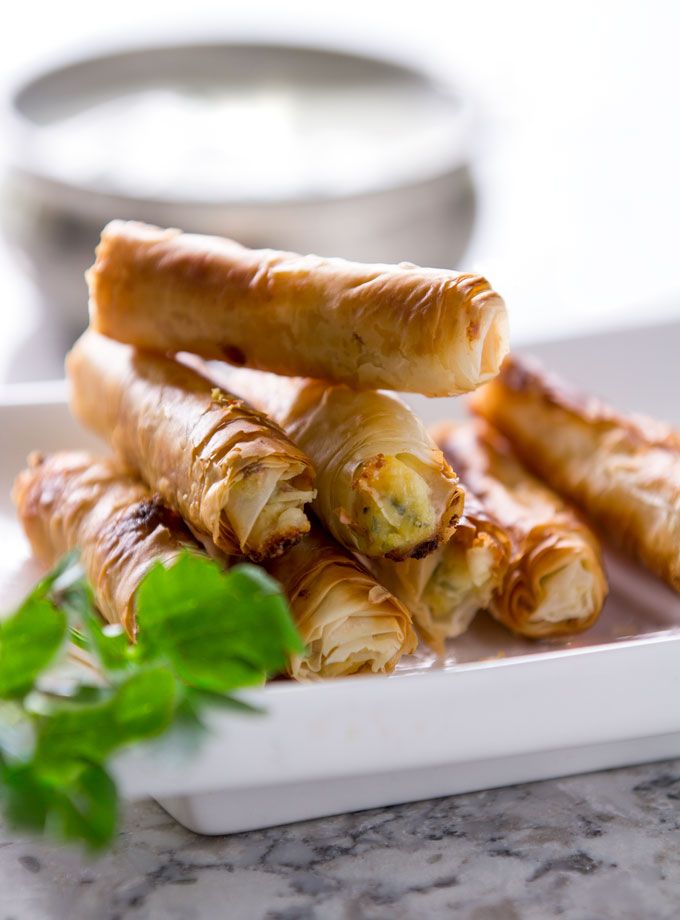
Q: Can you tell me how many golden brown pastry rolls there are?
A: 8